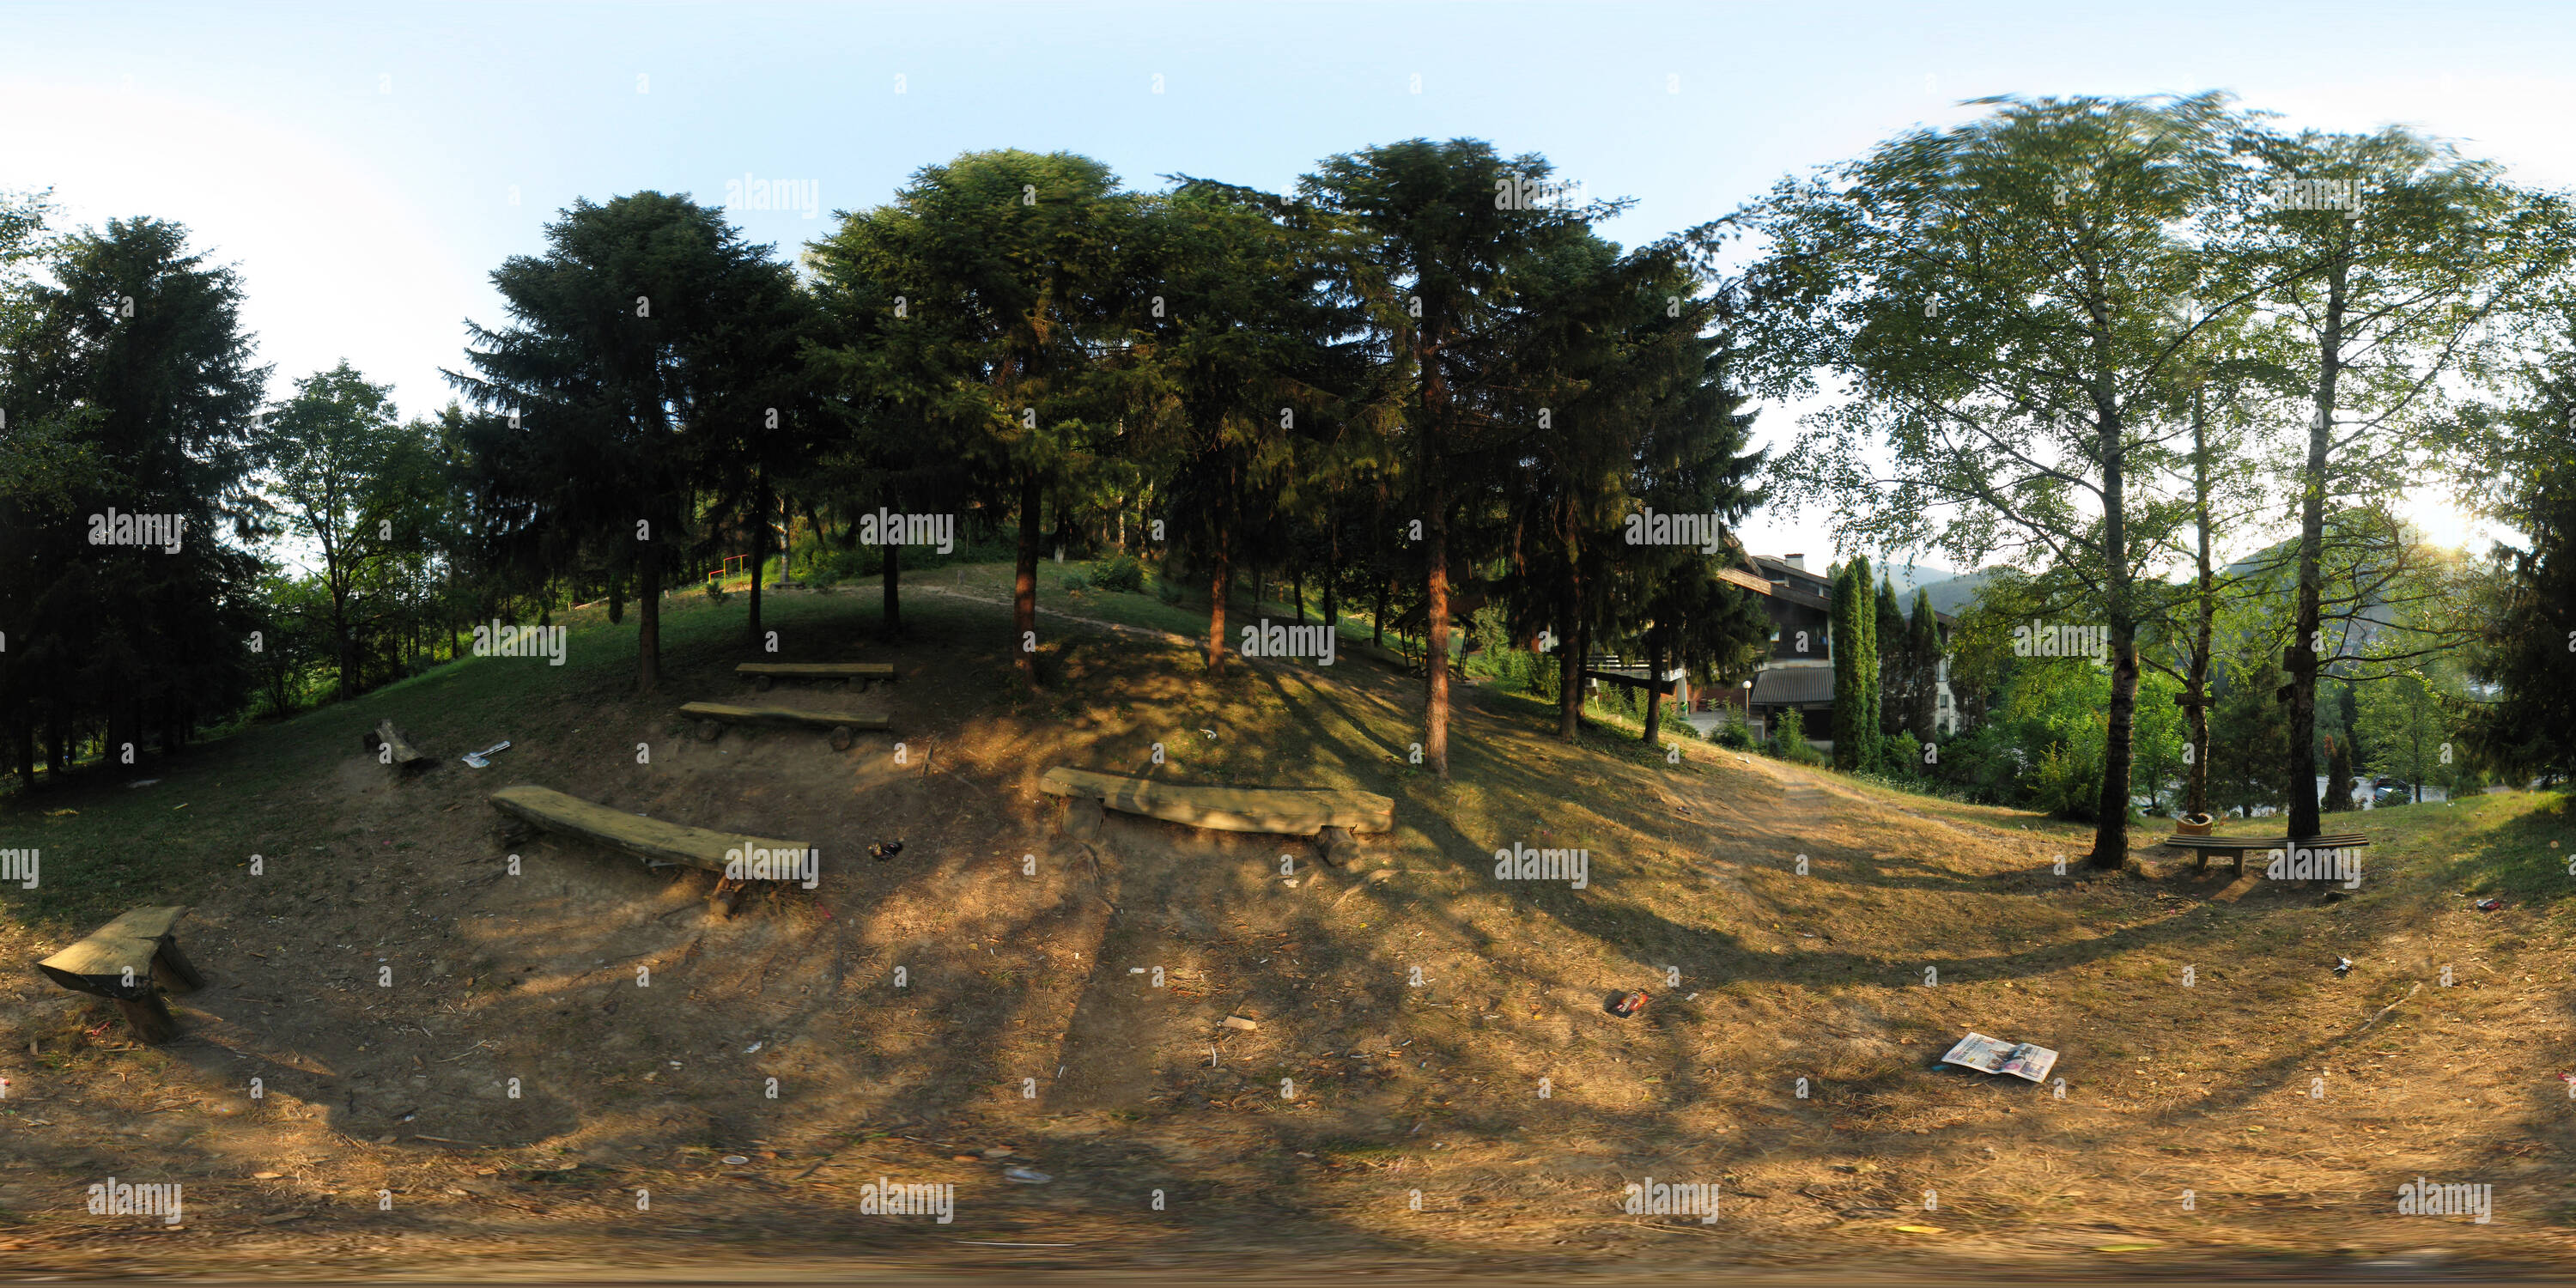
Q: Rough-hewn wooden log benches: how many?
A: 6